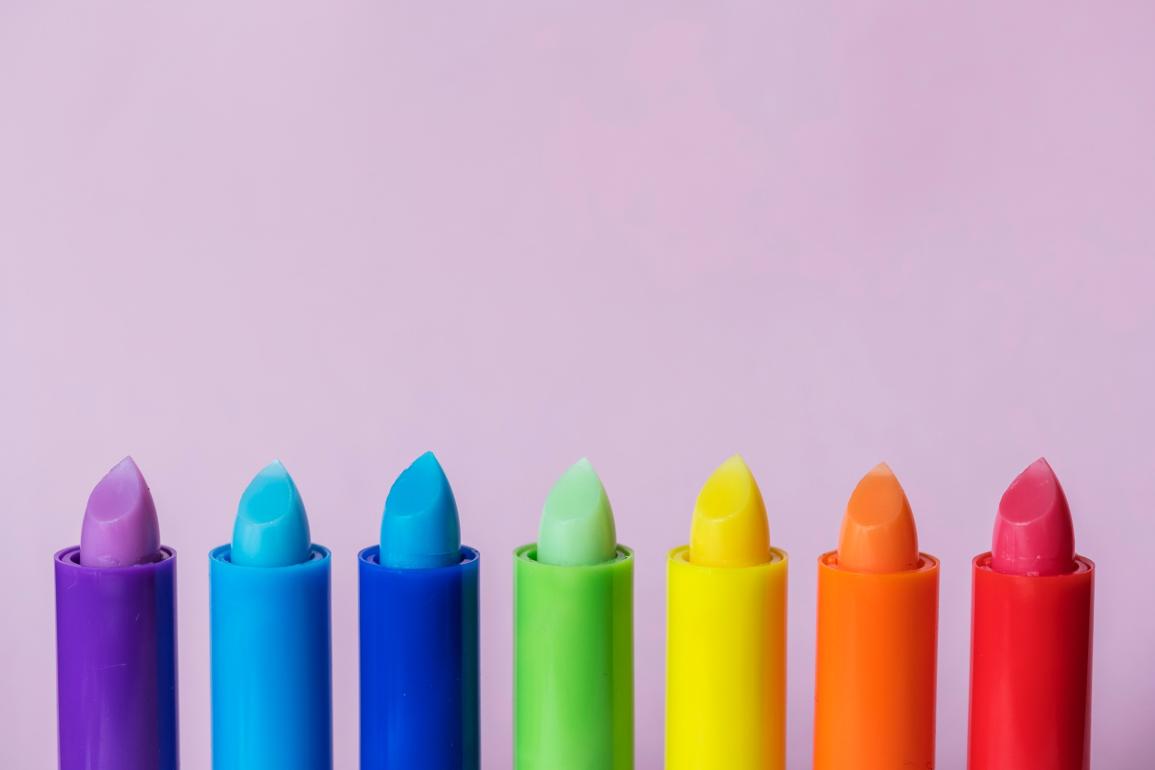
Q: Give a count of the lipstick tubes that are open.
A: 7